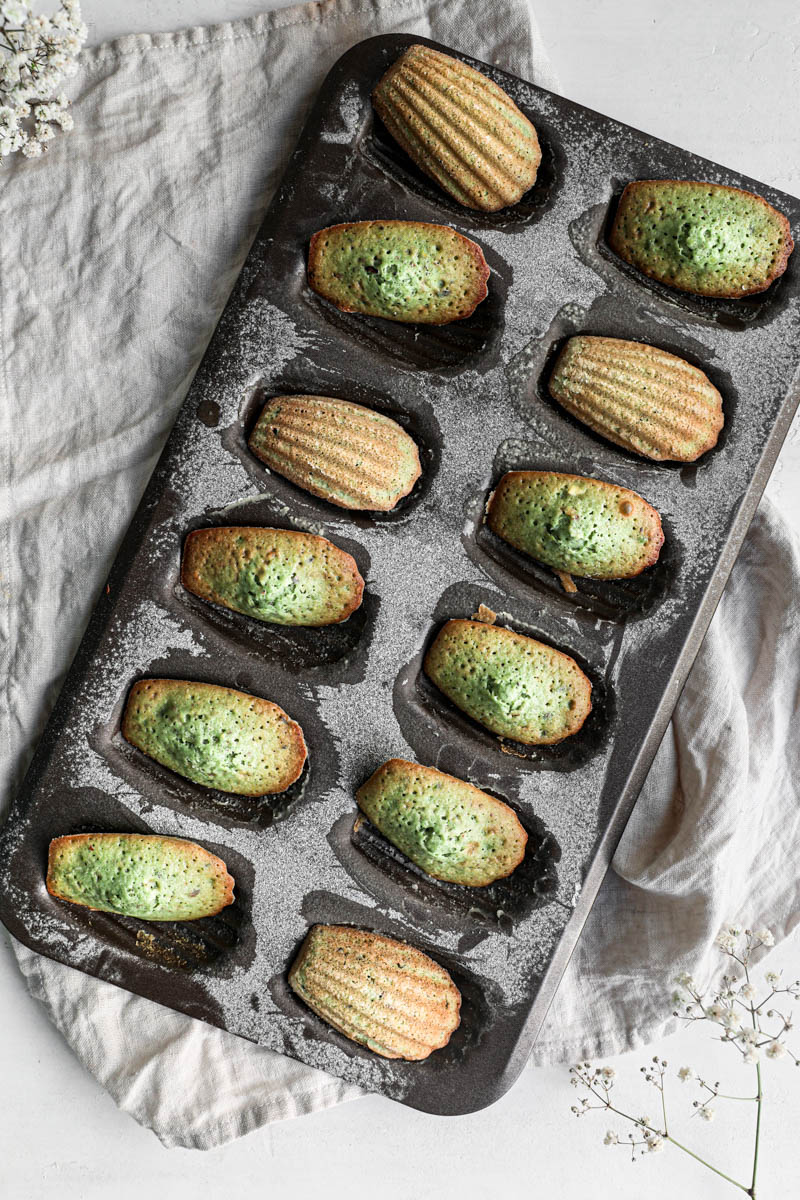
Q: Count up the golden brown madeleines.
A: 4